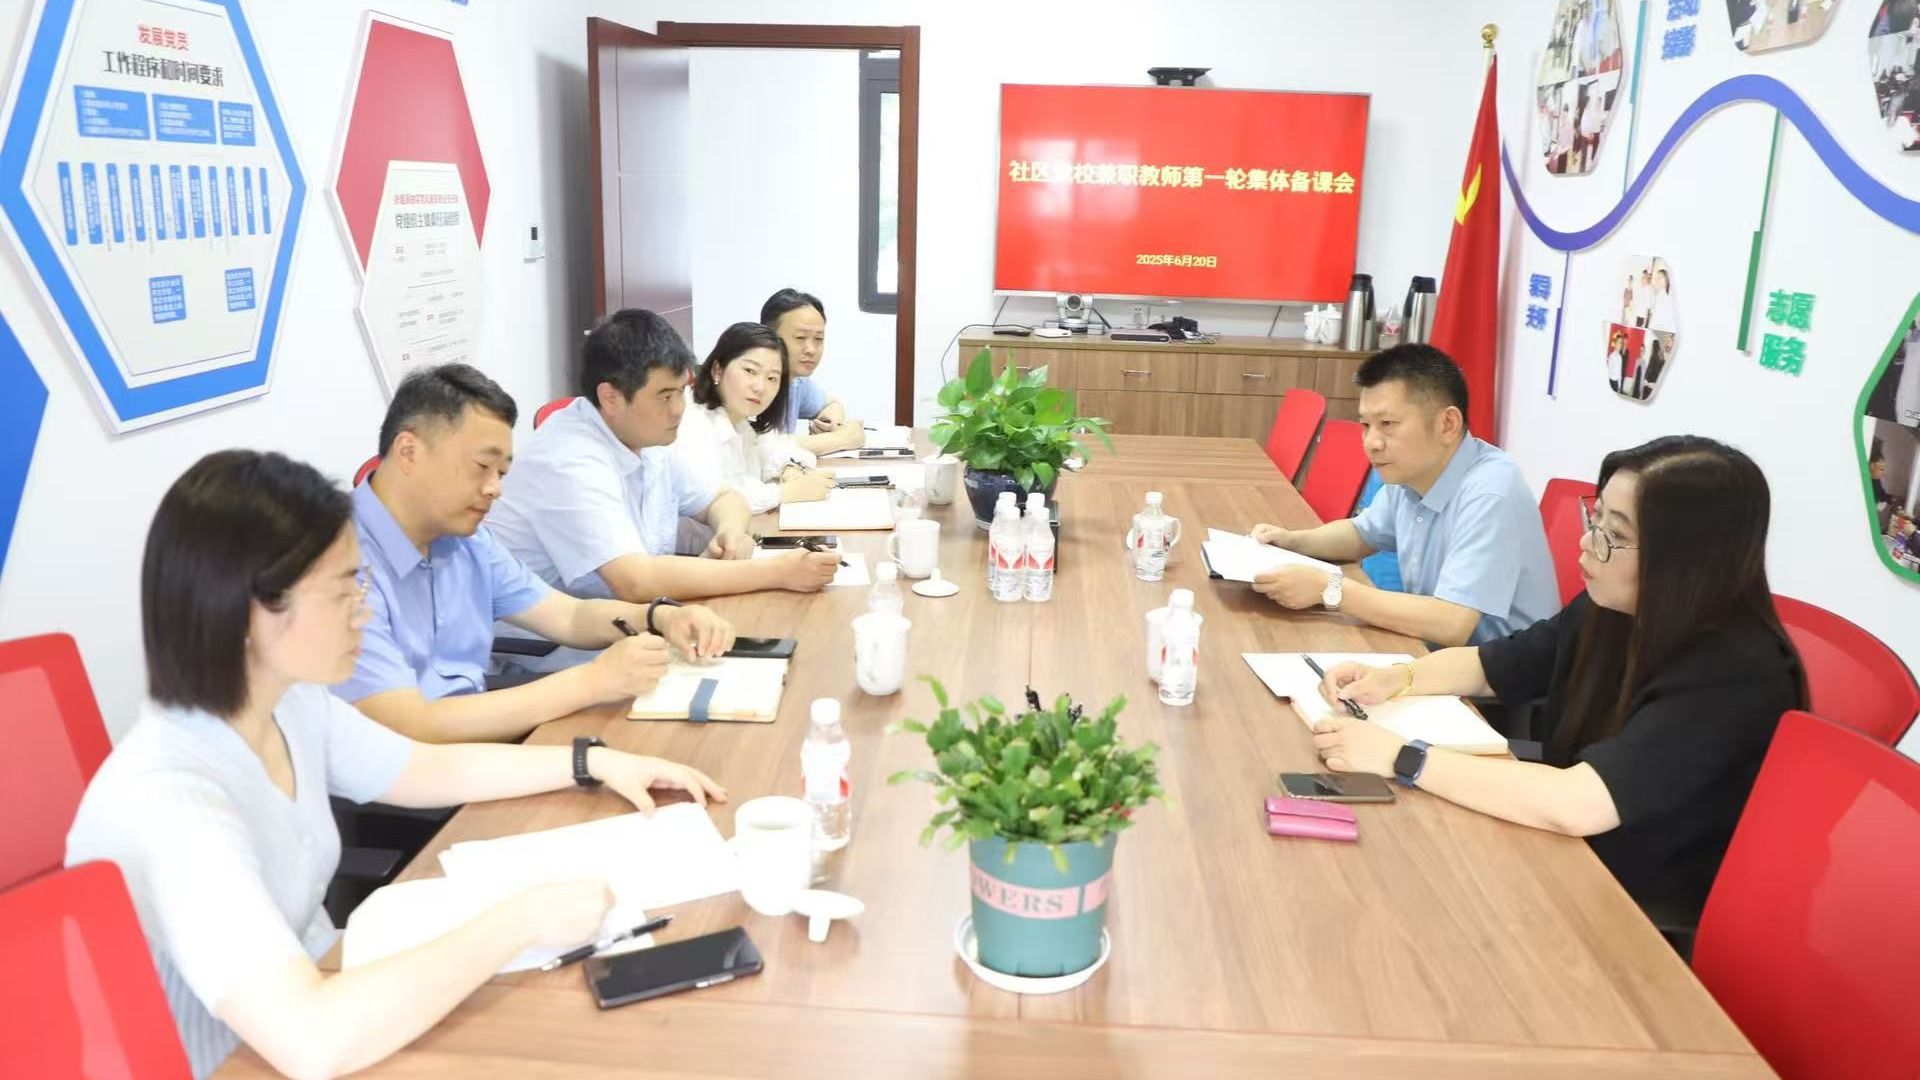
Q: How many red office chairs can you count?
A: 9